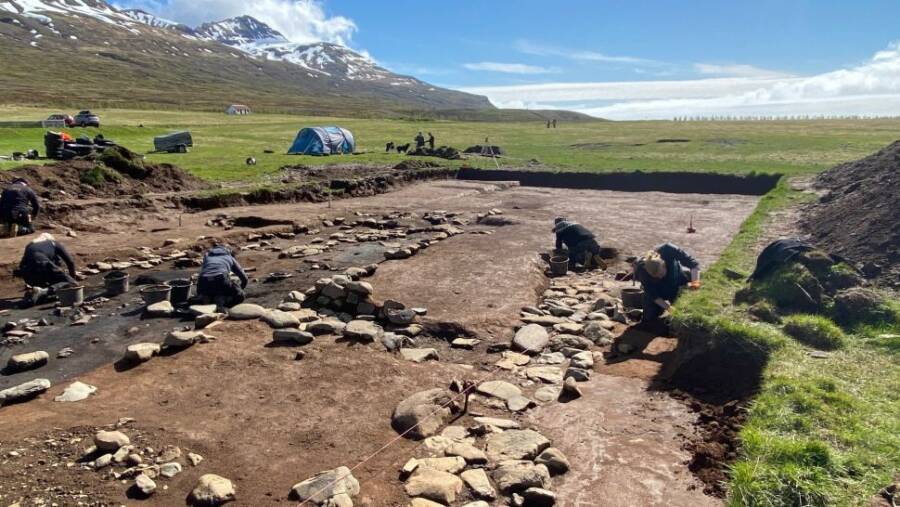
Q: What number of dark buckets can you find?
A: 6